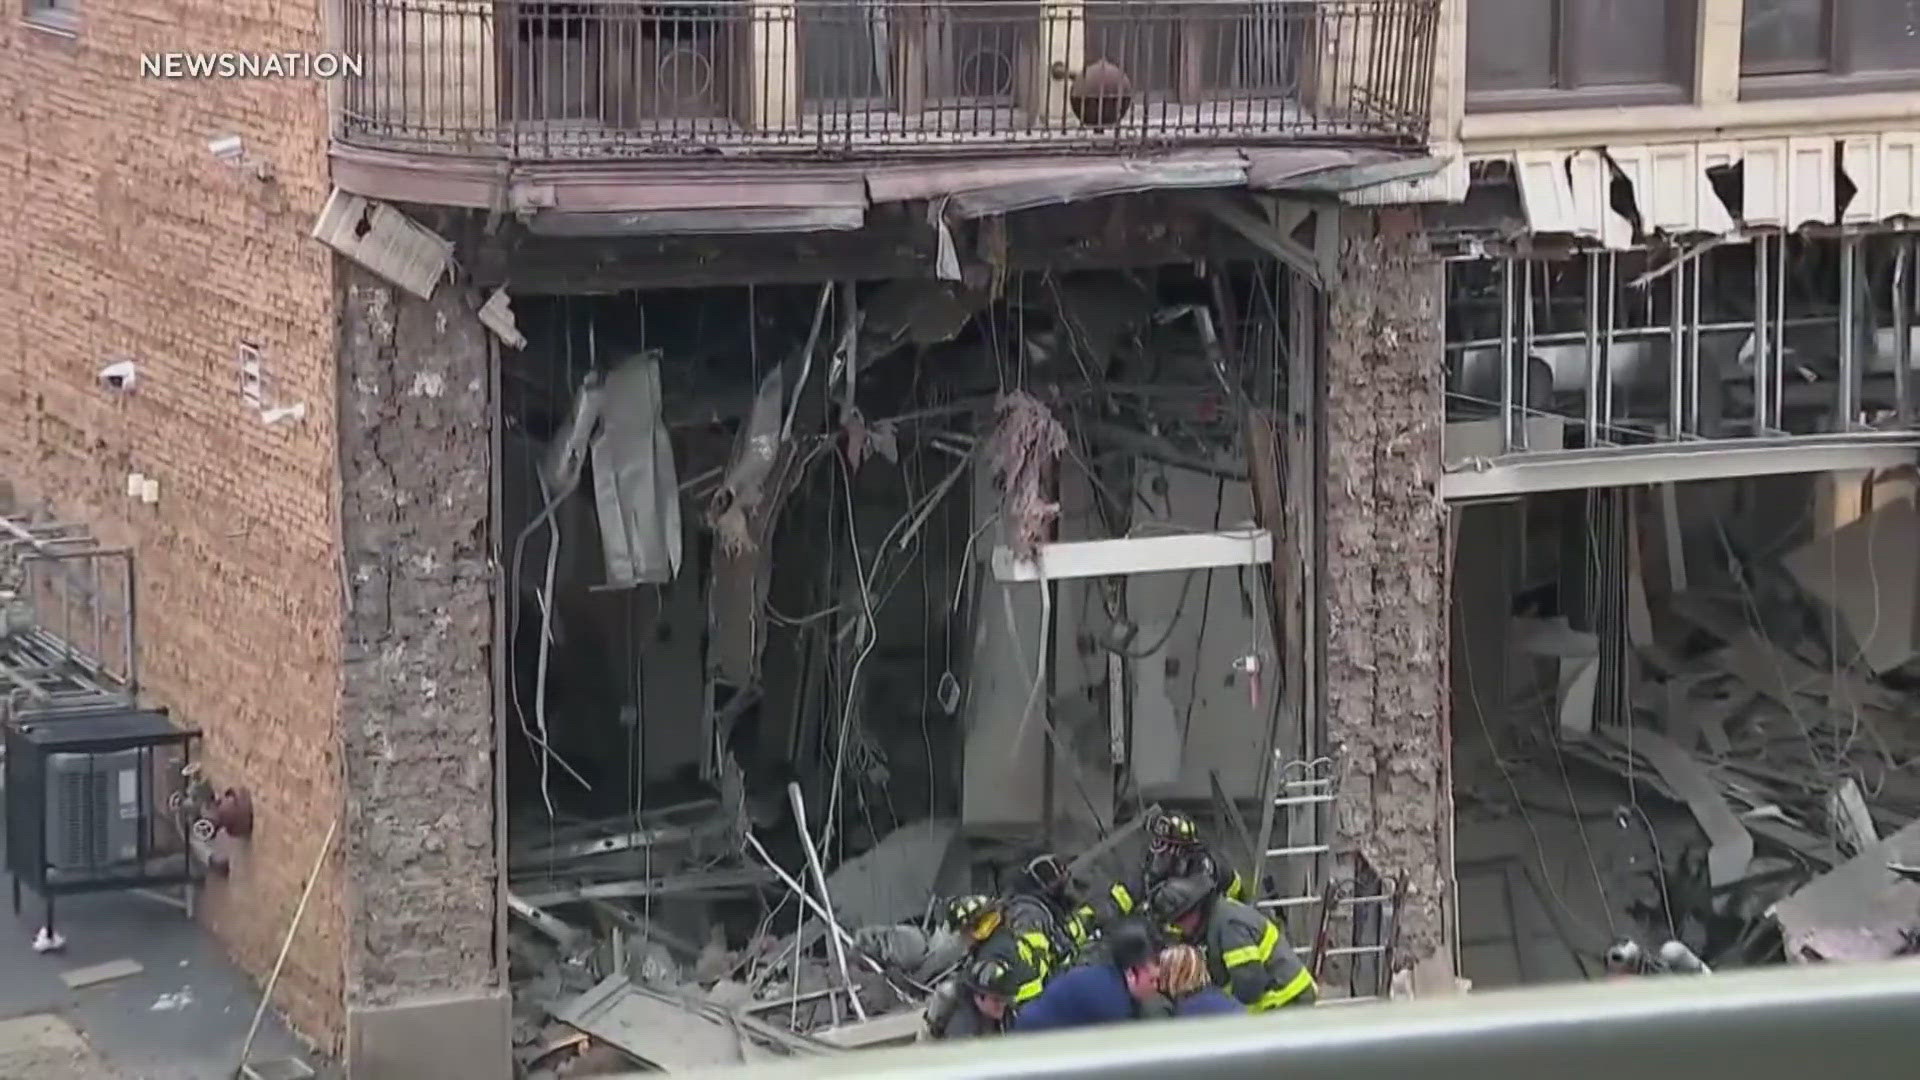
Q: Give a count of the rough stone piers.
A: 2